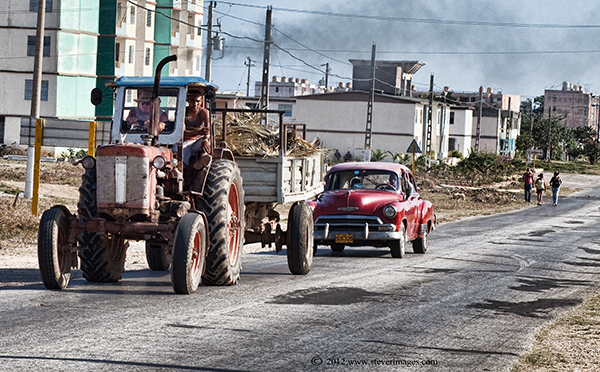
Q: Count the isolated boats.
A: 0